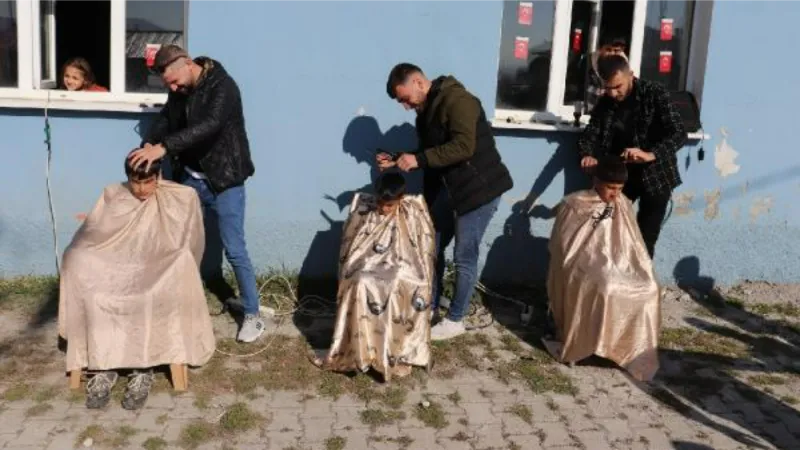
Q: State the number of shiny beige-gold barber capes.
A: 3